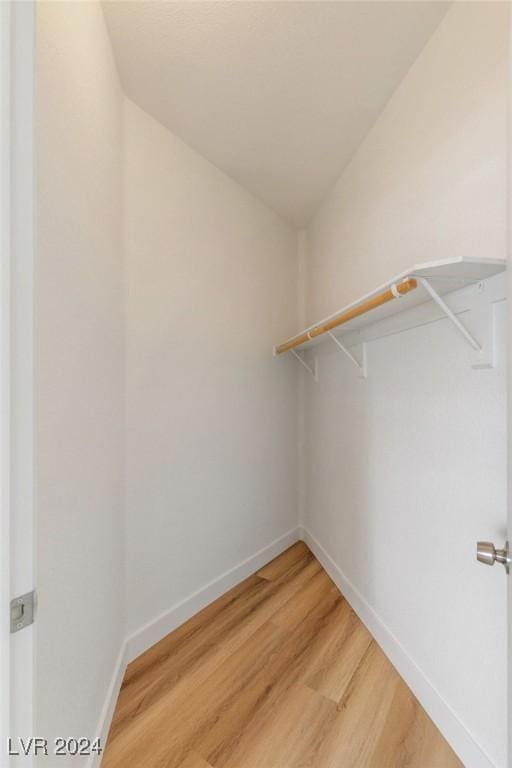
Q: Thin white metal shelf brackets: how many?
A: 3